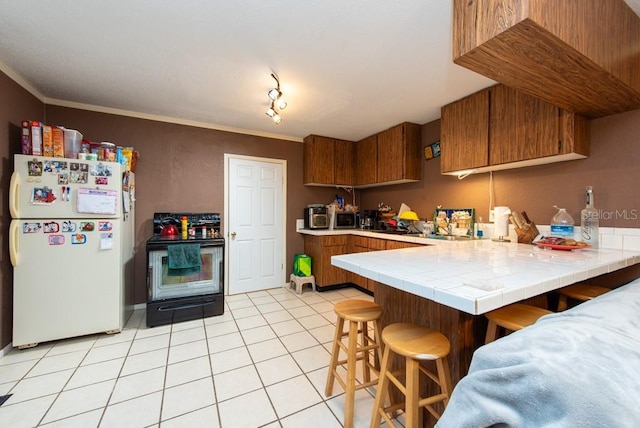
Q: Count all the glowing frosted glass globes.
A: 4